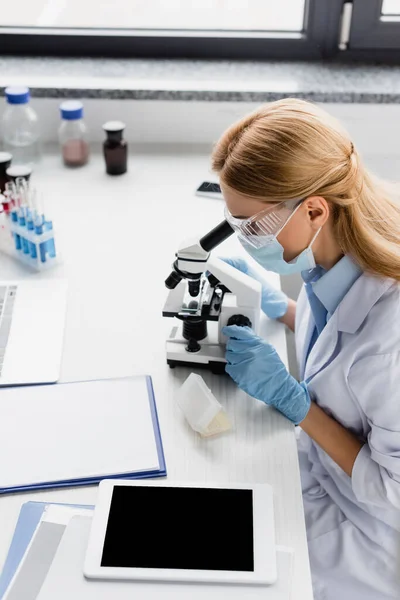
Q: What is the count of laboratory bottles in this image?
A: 5